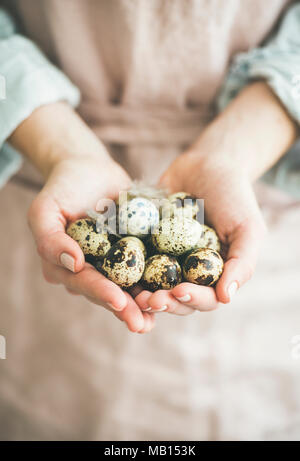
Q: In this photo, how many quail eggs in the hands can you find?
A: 8